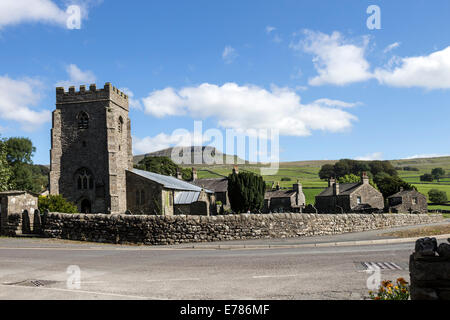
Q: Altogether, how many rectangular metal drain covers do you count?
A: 2